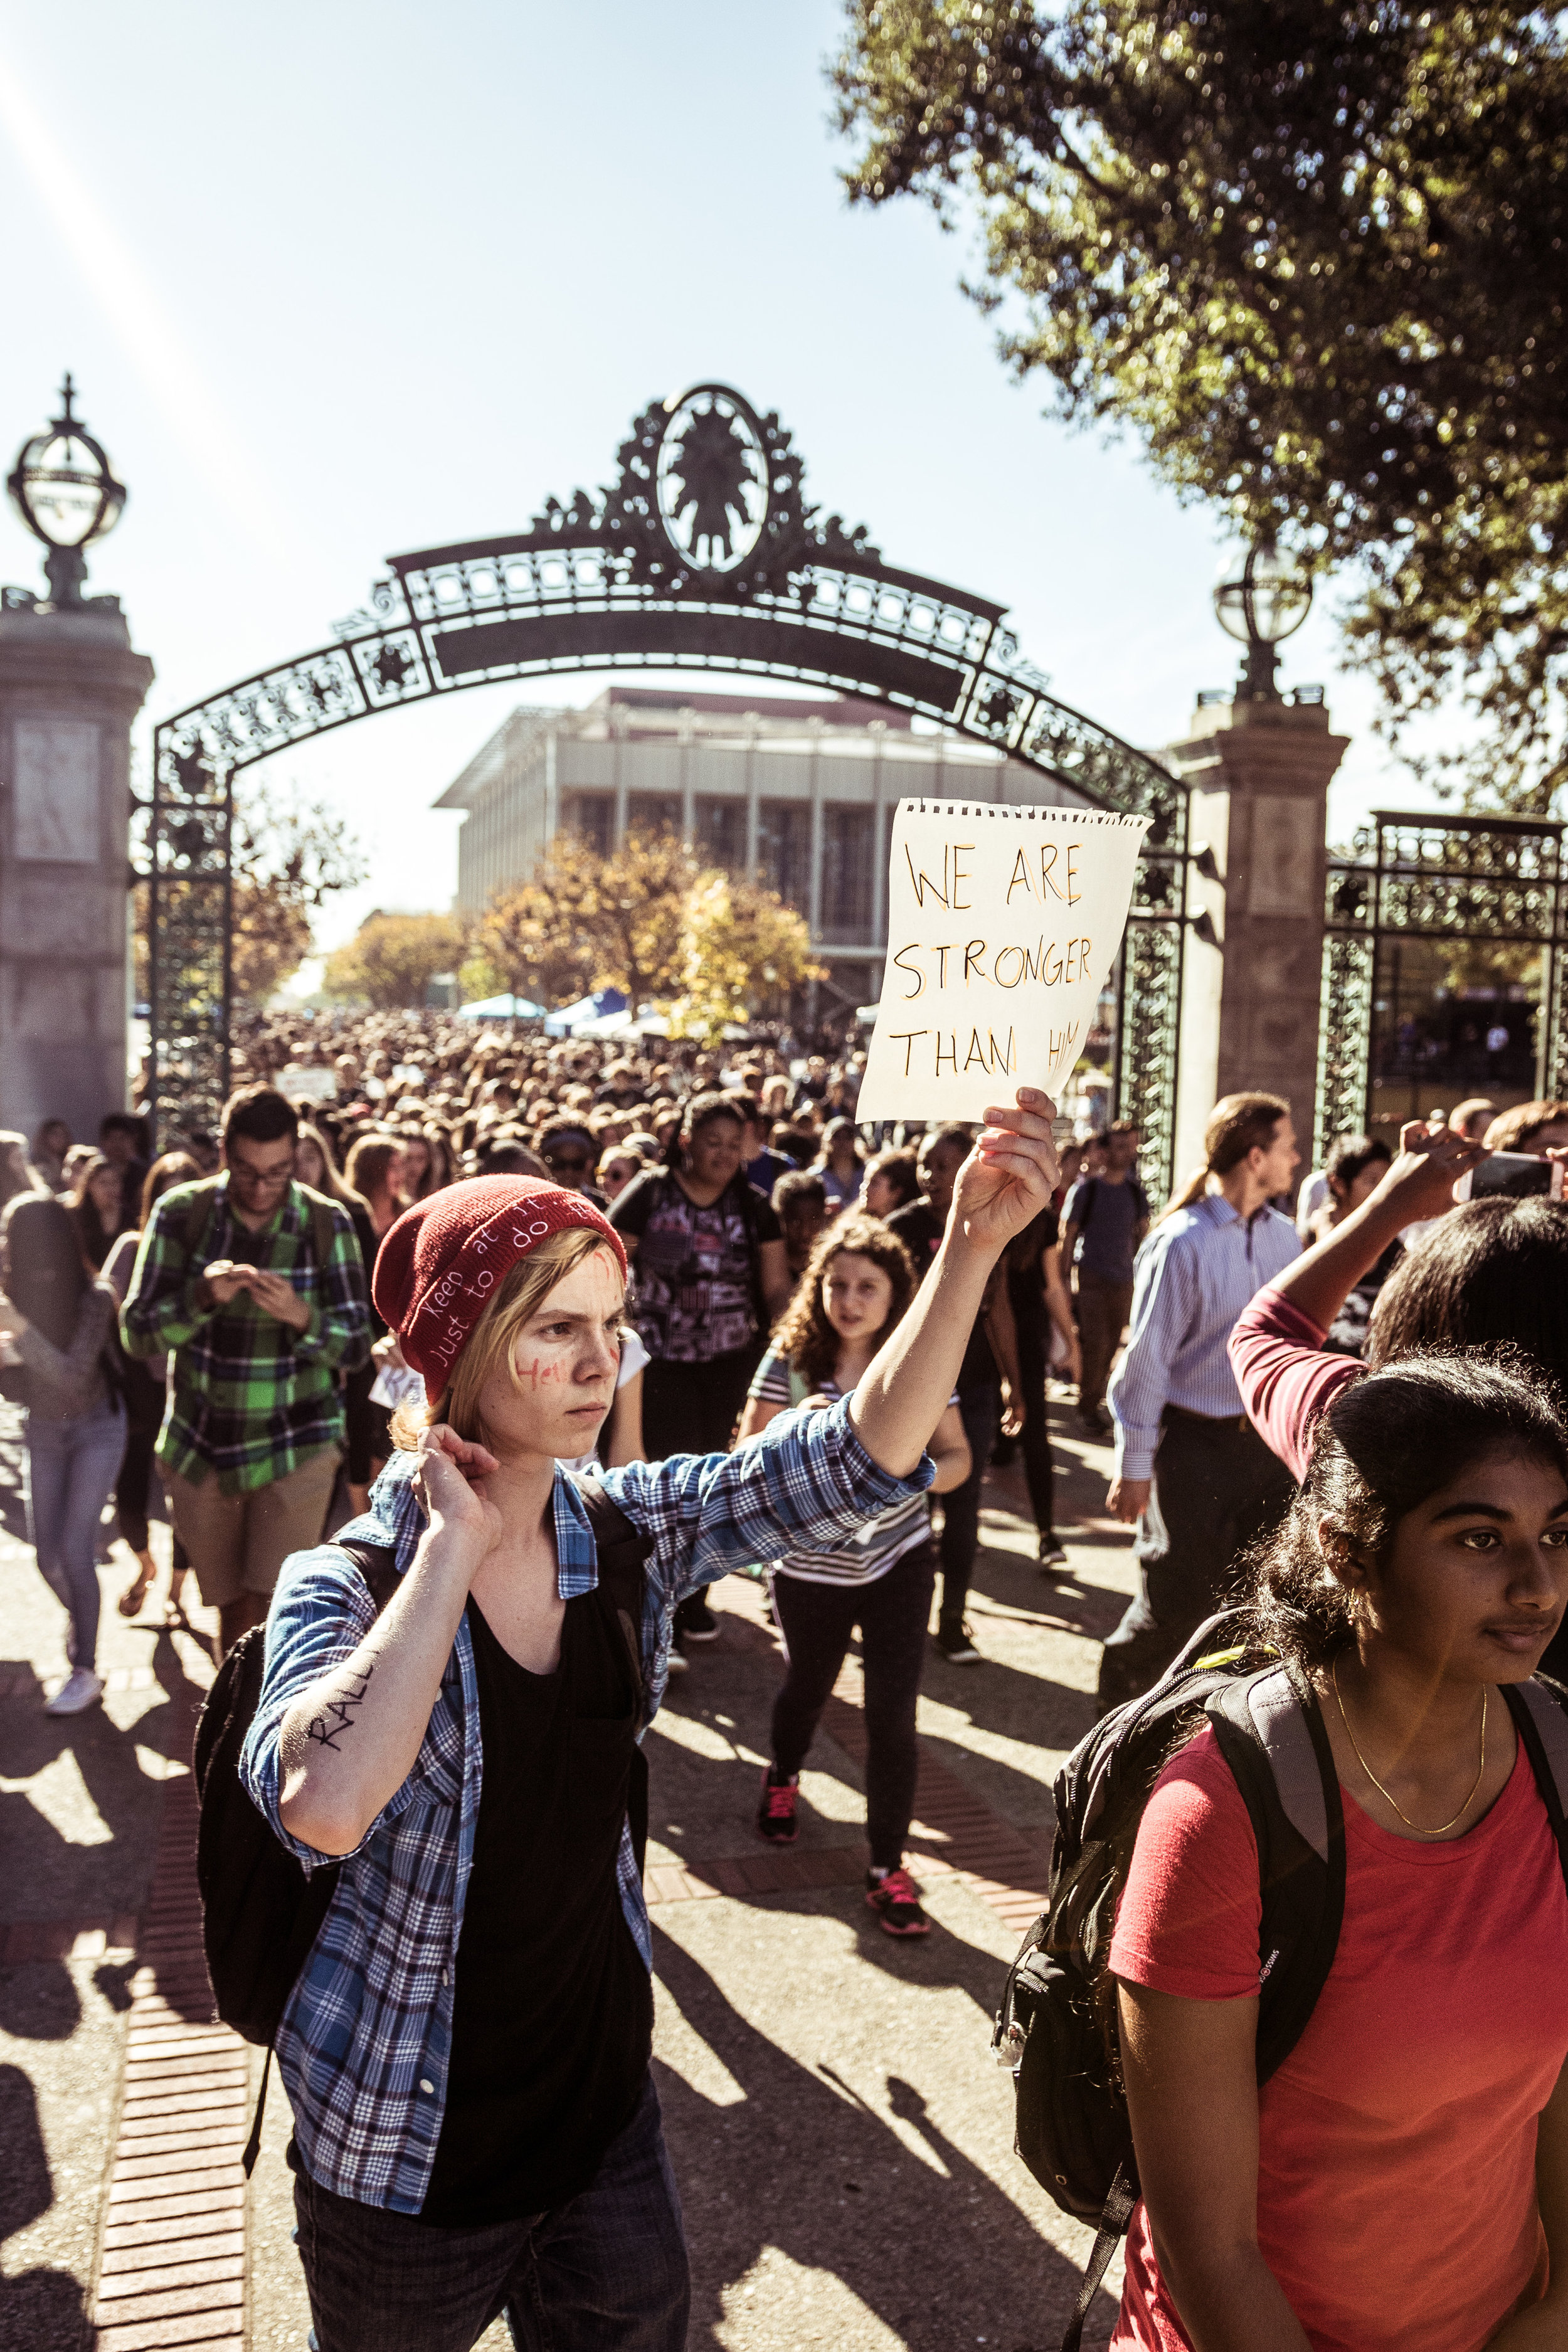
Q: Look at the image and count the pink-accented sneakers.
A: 2